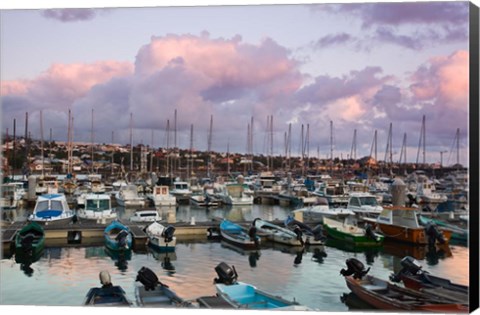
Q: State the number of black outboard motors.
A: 12